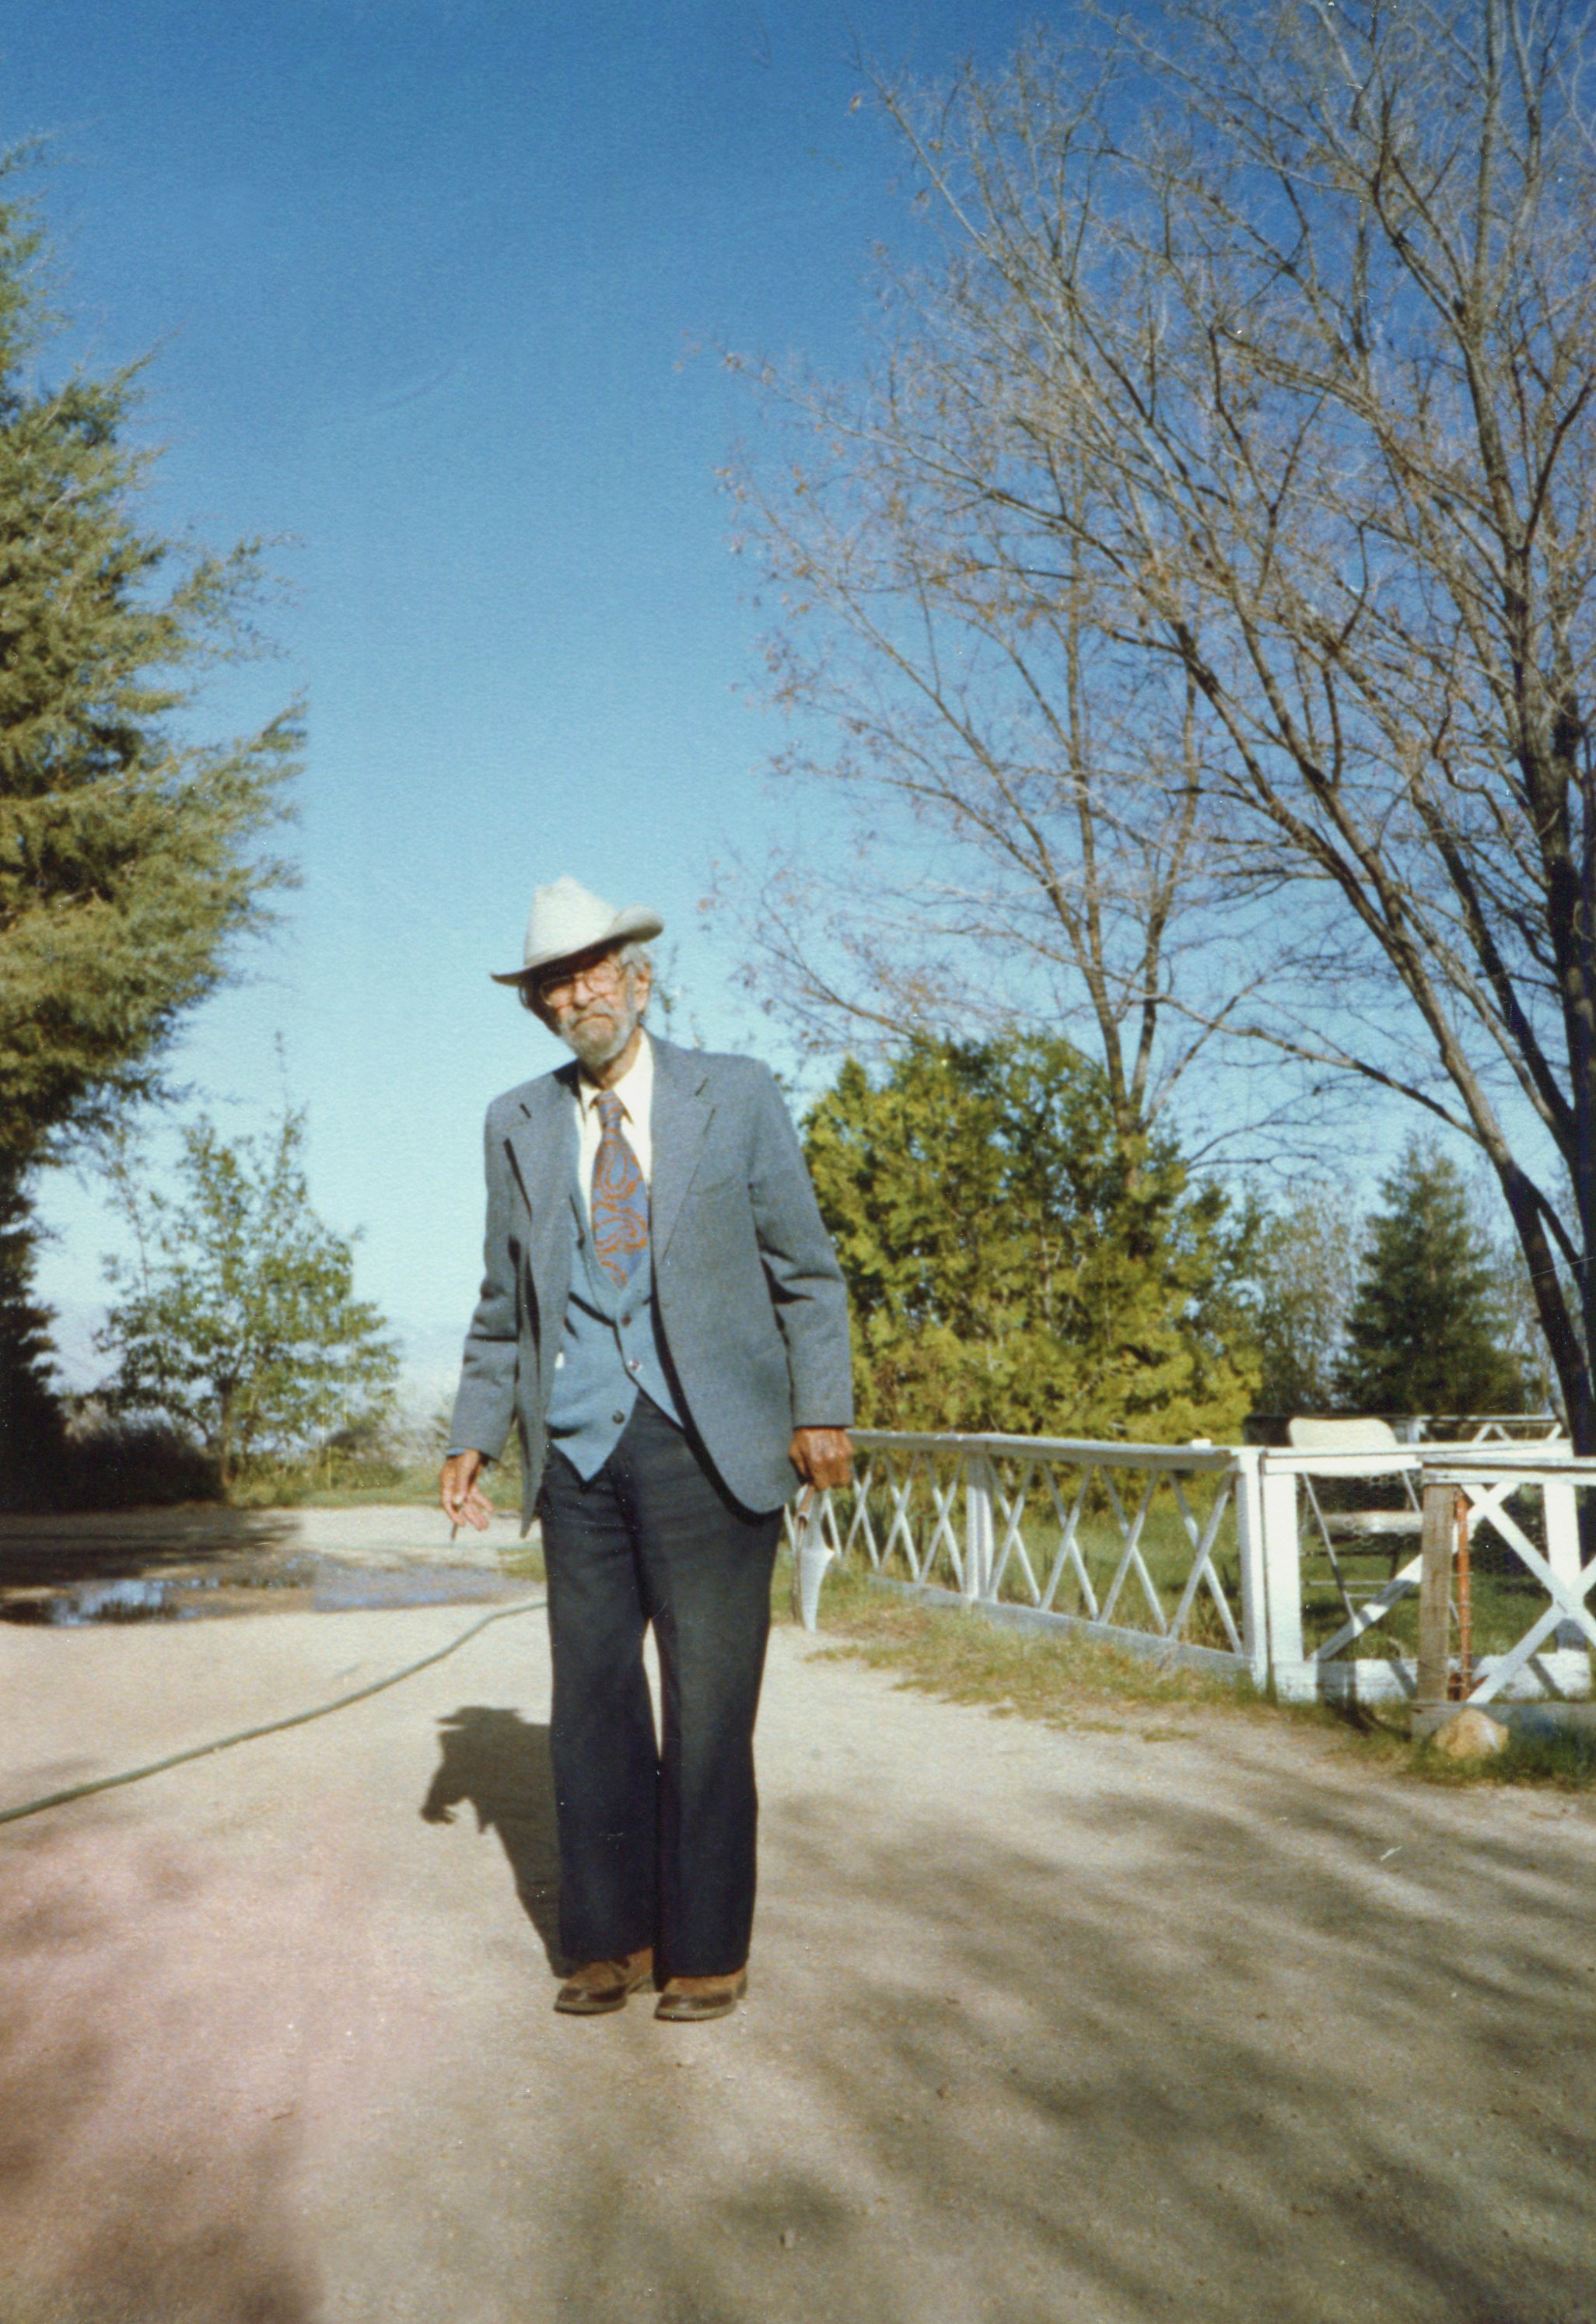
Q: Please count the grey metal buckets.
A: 0